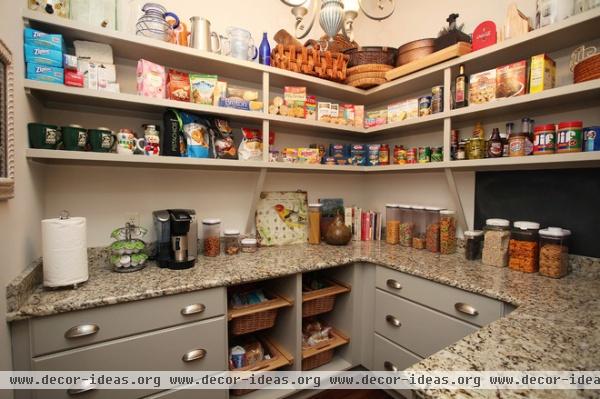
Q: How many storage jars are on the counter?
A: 13